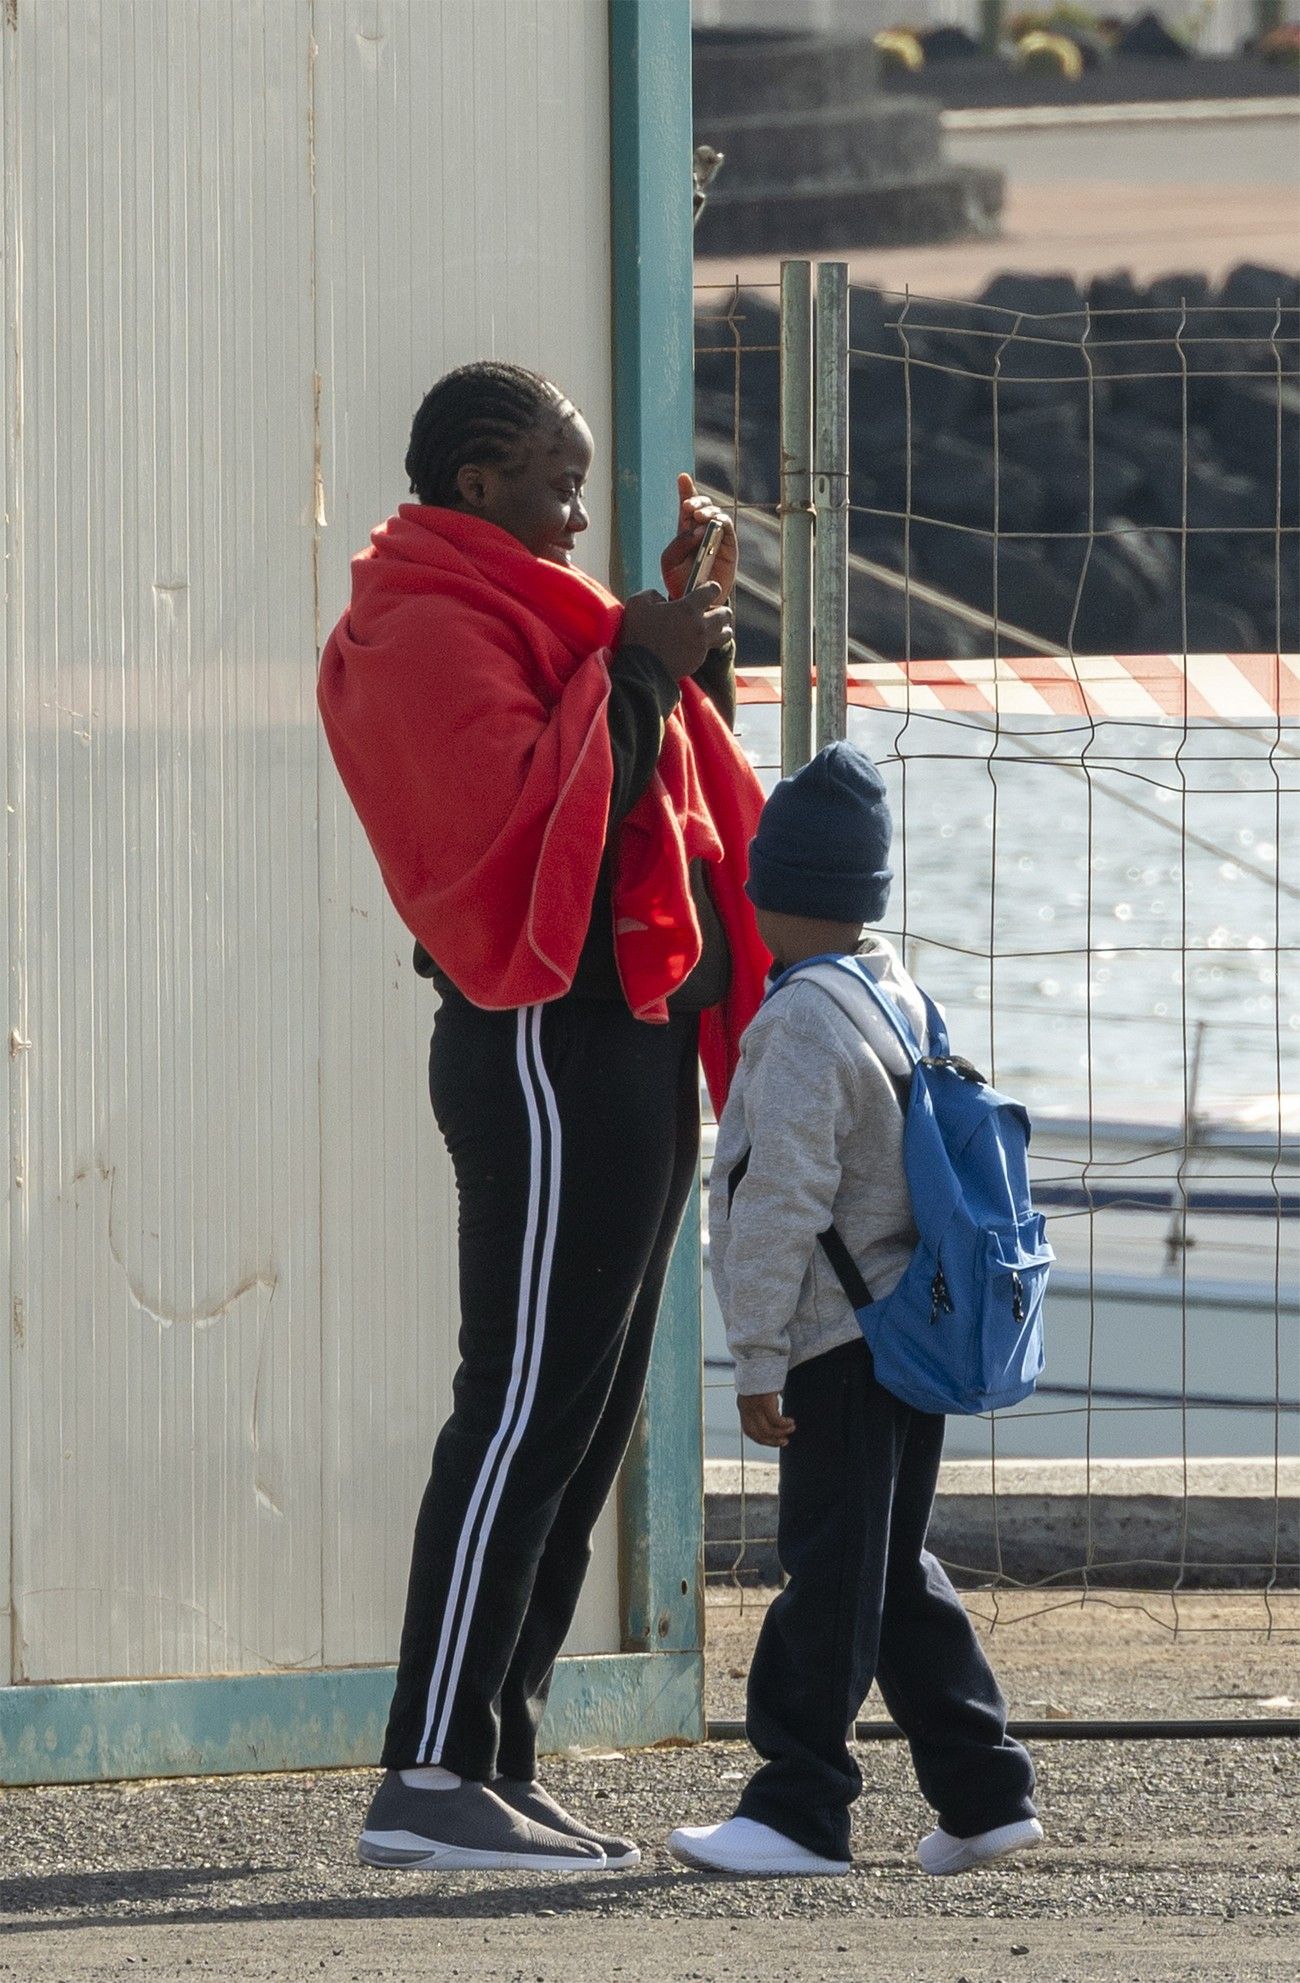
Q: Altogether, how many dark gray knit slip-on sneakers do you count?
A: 2